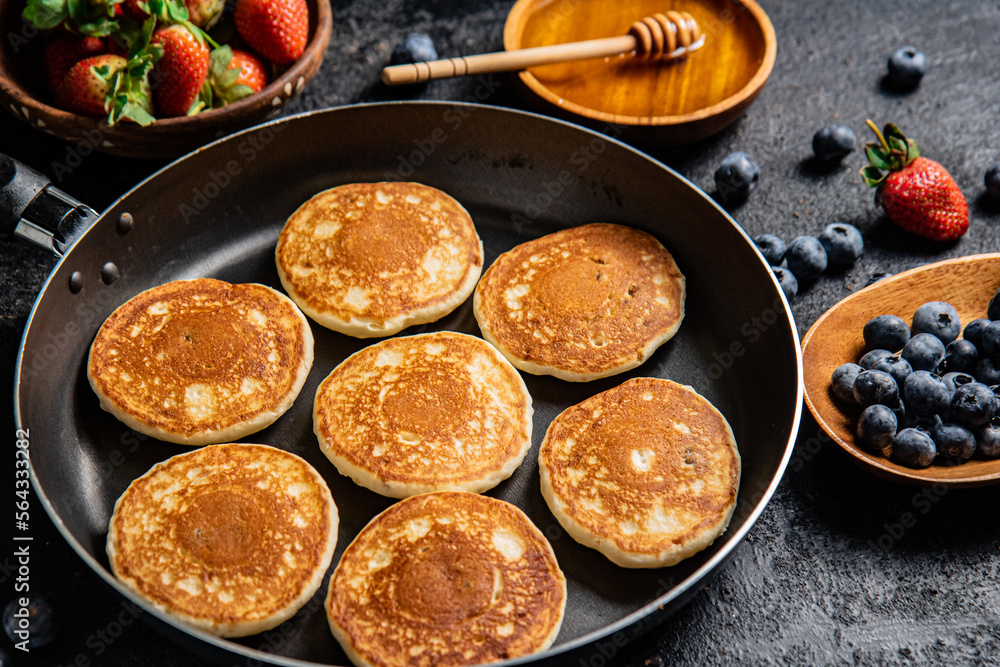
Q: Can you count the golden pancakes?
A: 7